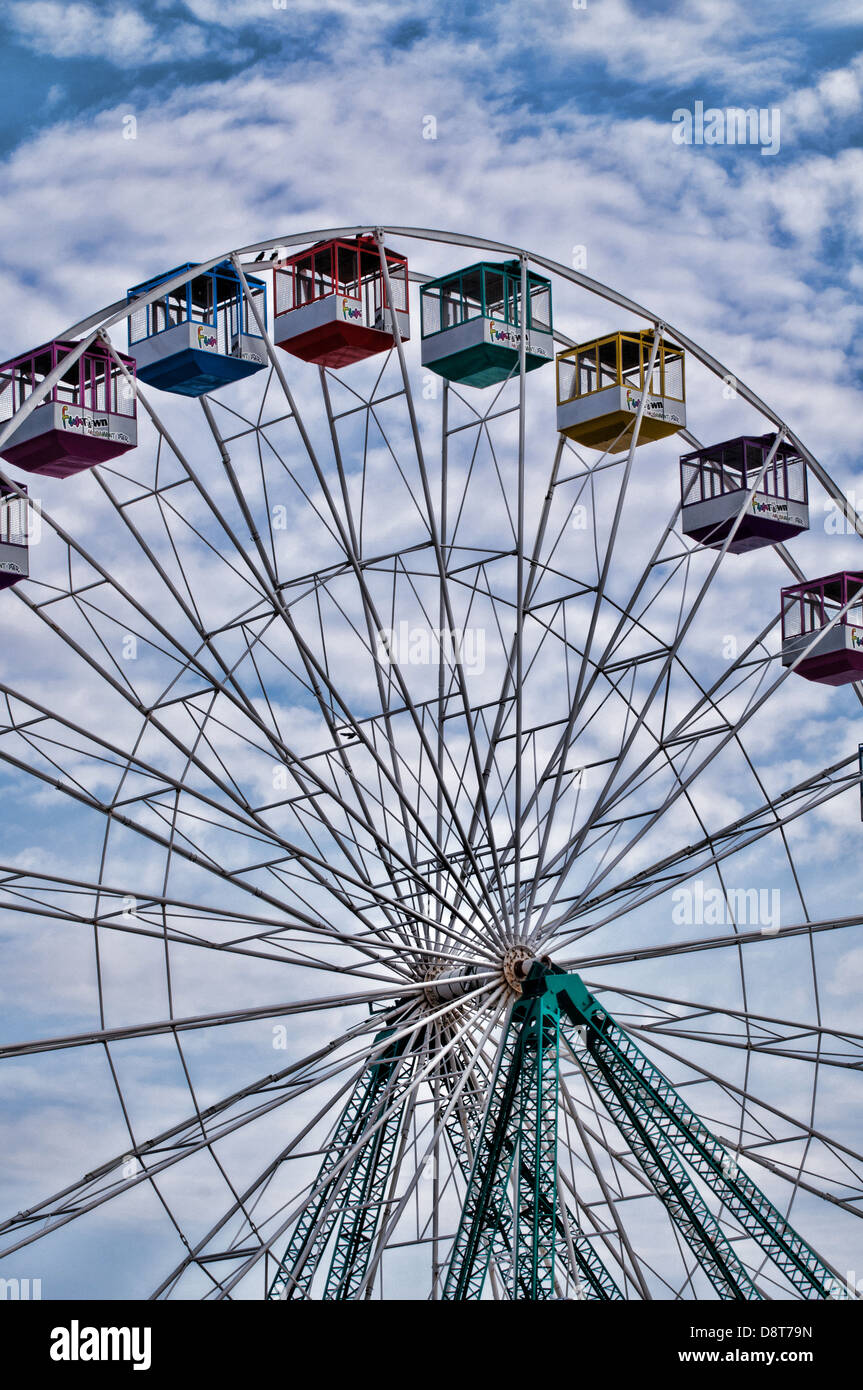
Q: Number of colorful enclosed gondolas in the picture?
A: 8